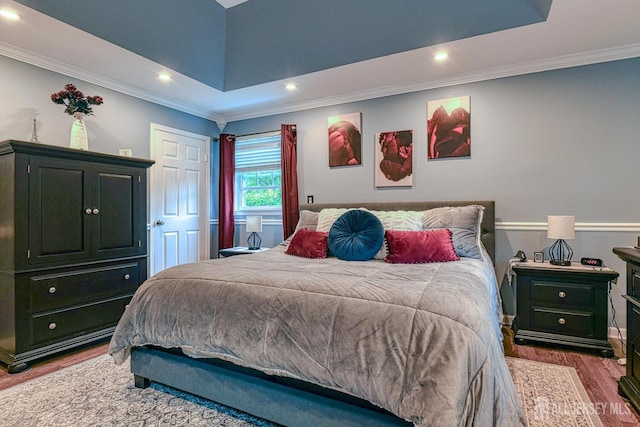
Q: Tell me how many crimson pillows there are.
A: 2